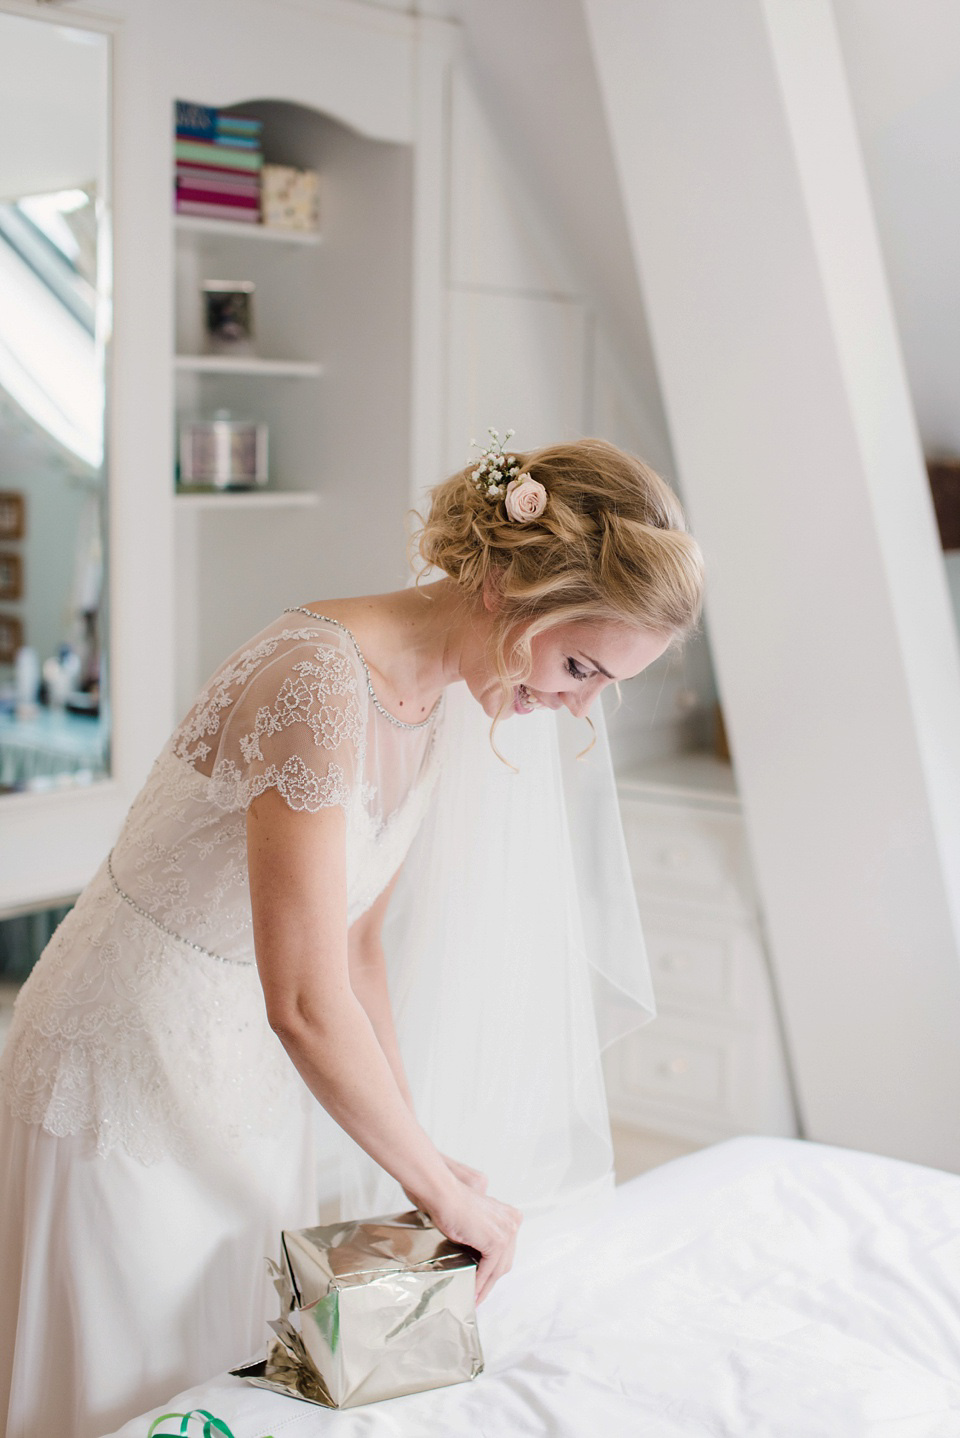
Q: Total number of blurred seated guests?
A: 0